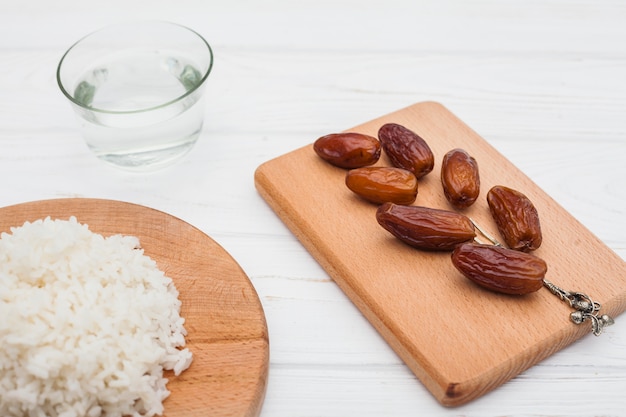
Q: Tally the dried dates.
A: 7